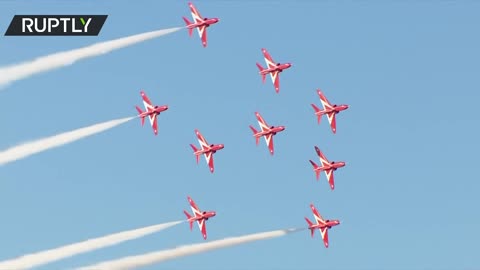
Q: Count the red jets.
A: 9